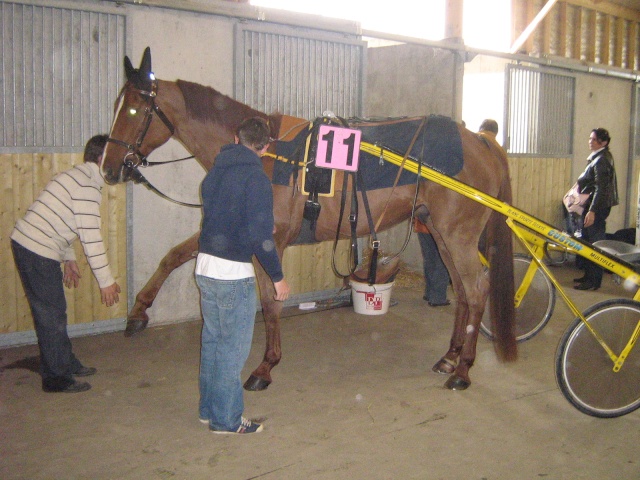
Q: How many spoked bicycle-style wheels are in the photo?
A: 2